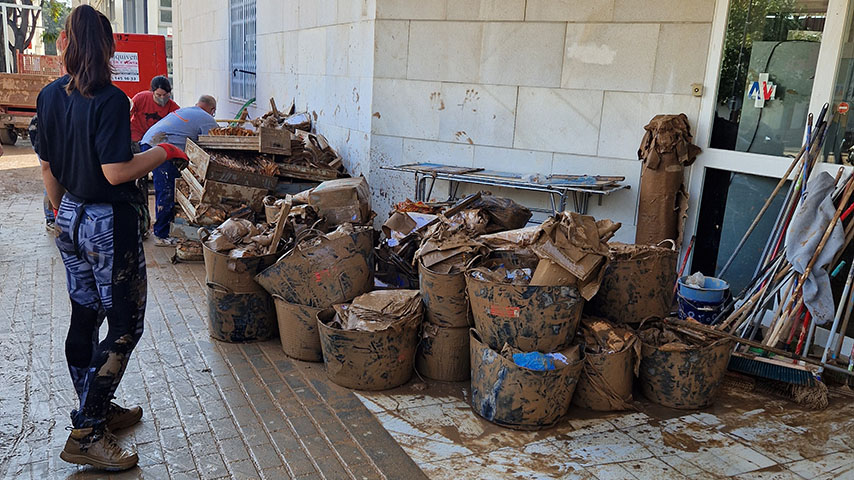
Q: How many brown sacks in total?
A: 12